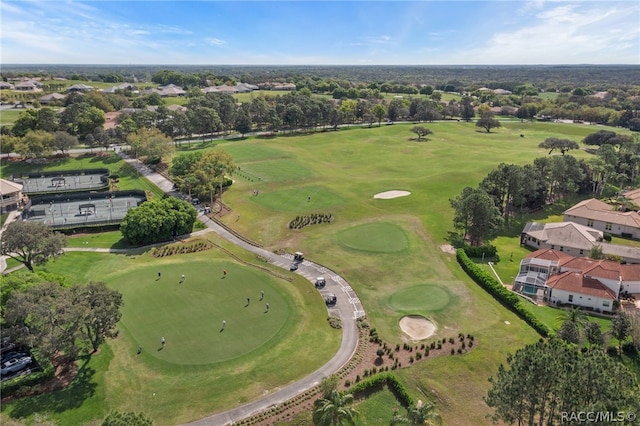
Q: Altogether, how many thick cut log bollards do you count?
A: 0